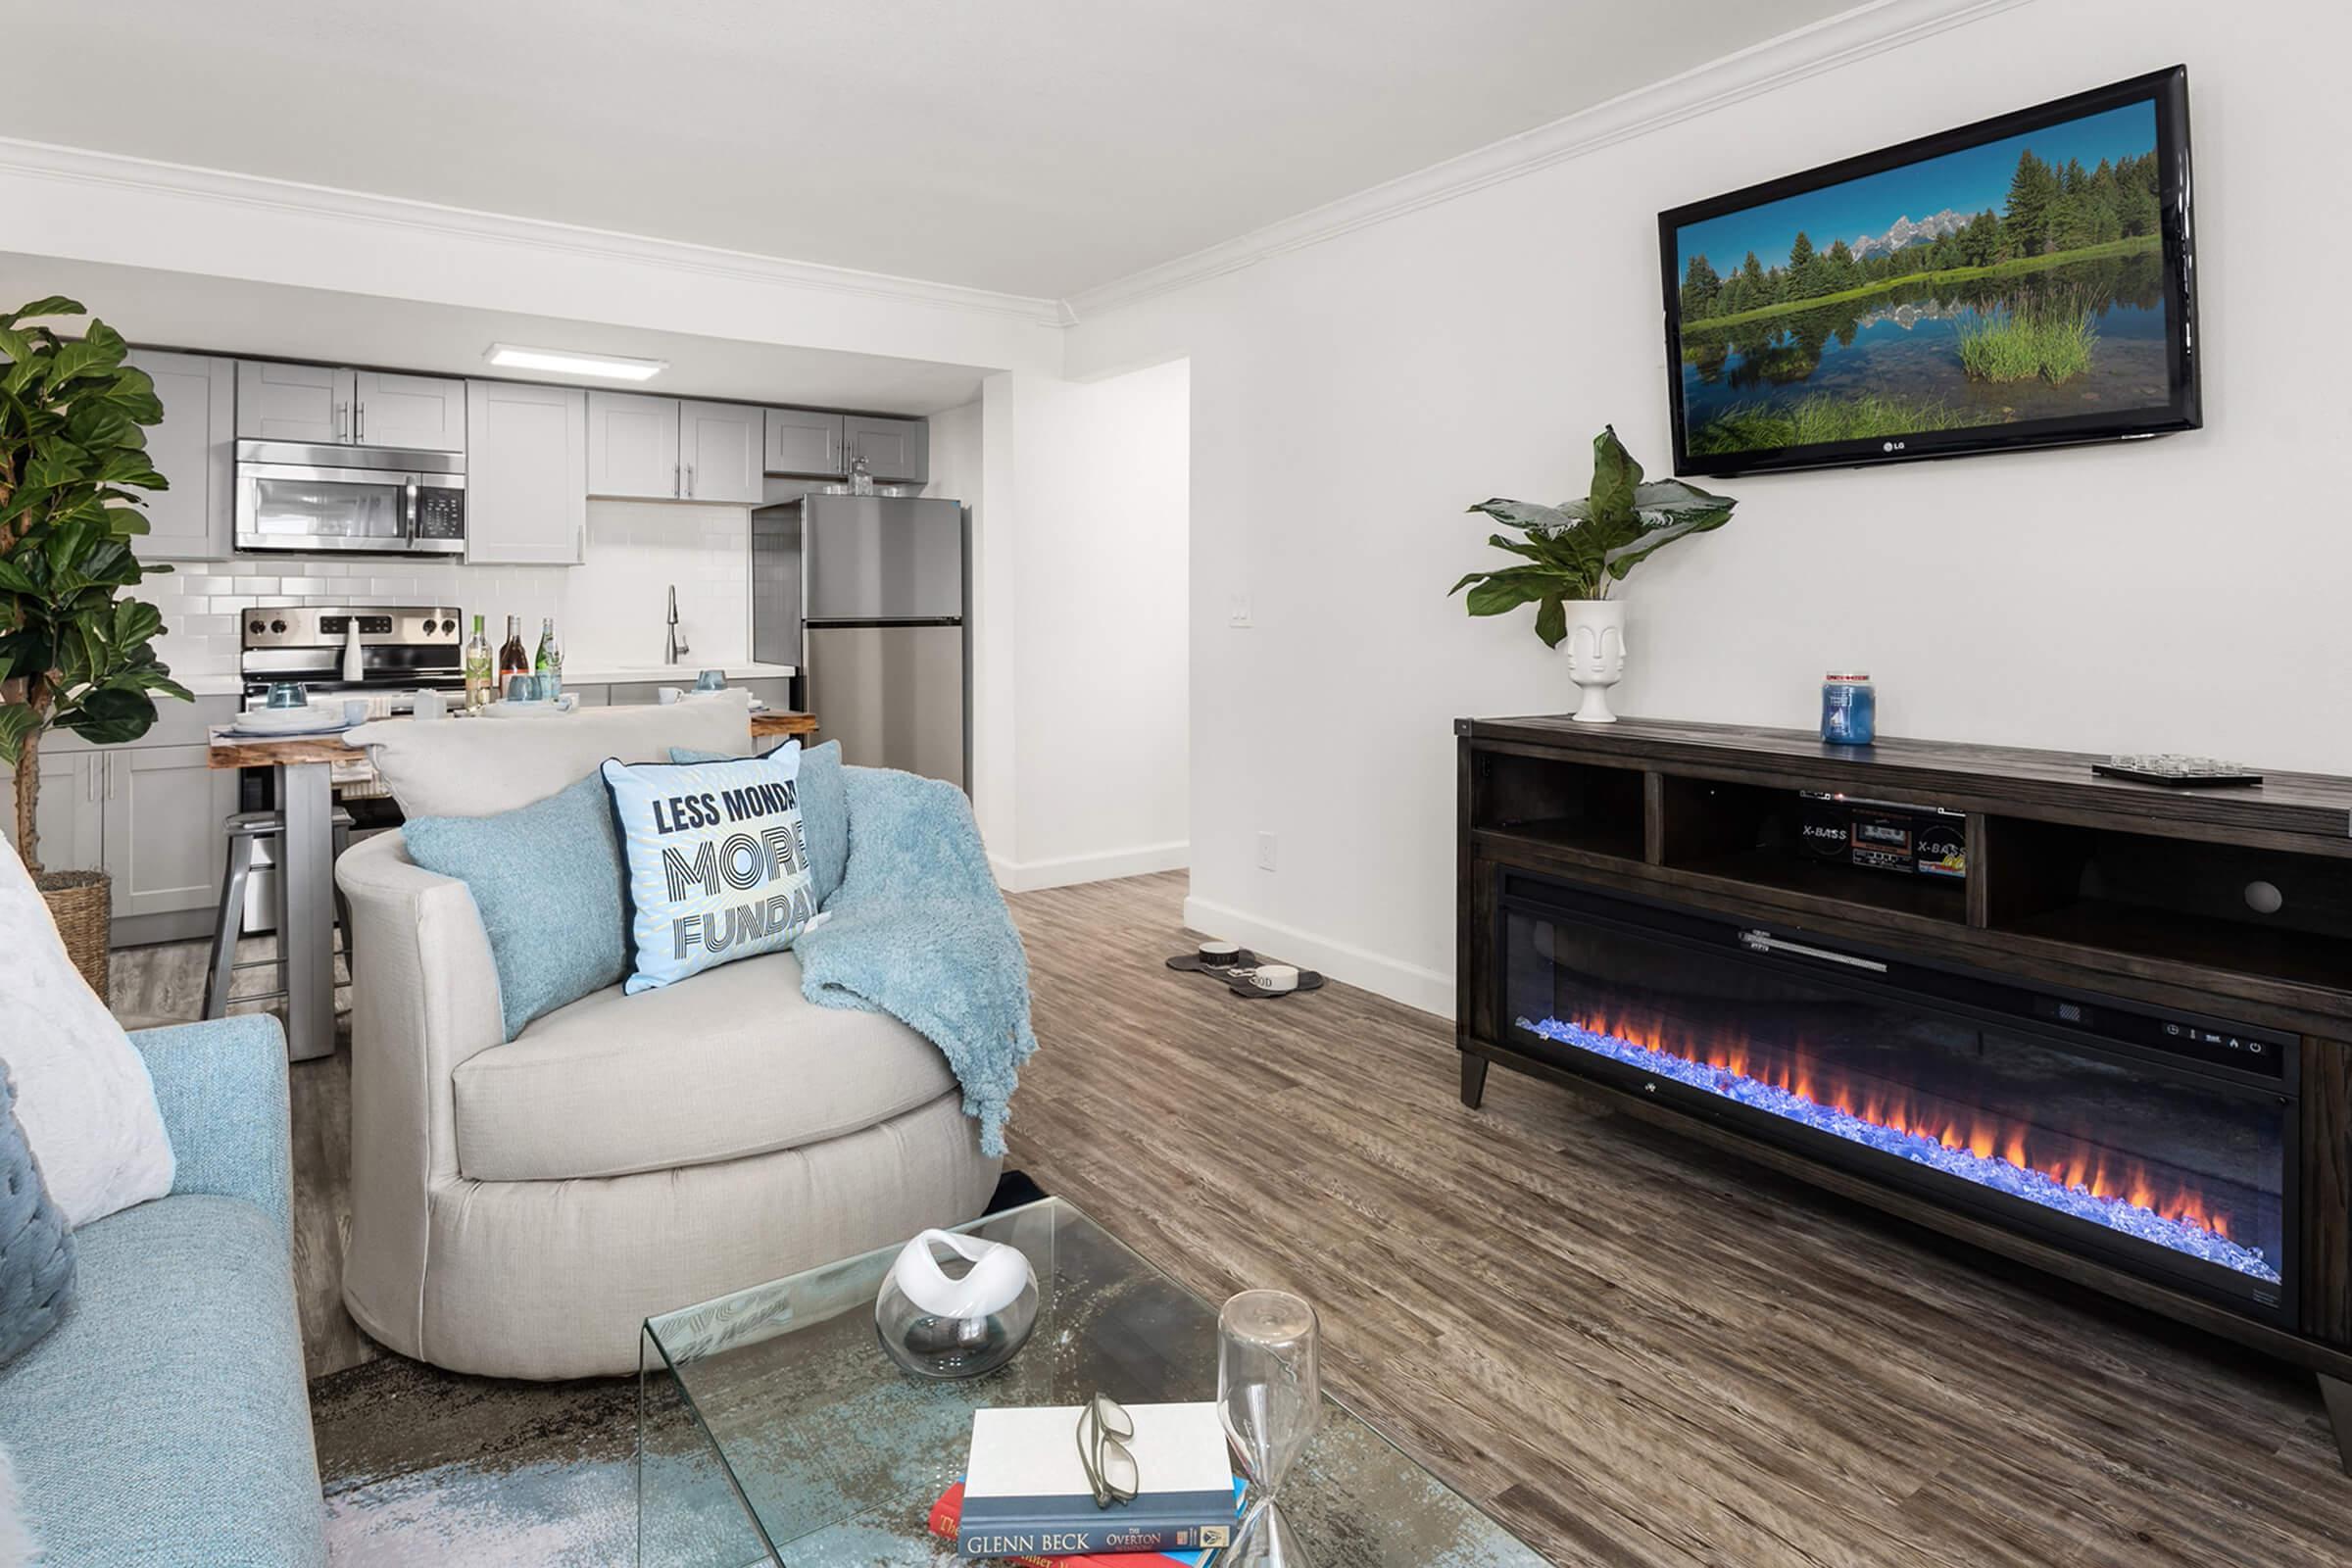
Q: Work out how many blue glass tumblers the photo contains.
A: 3